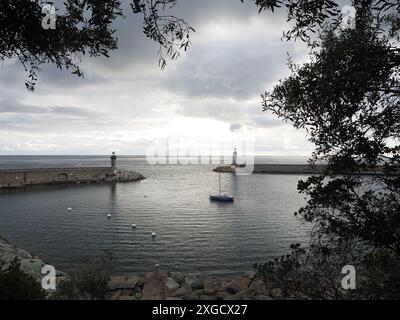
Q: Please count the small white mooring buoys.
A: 4